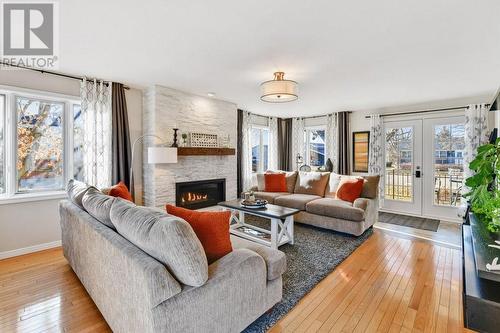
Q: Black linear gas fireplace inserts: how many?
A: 1